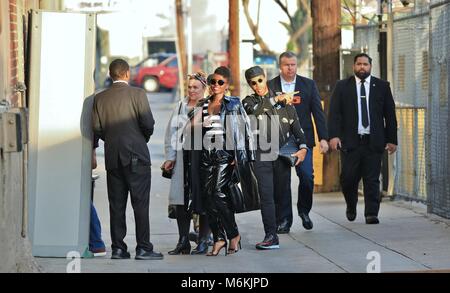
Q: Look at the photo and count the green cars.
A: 0